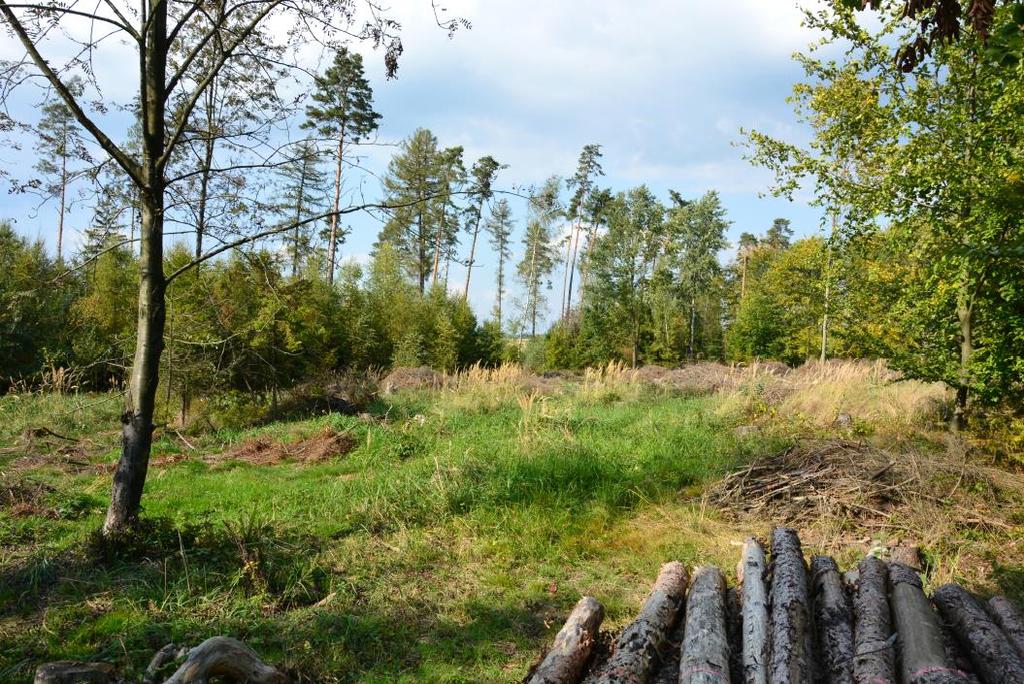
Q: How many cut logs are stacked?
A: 10